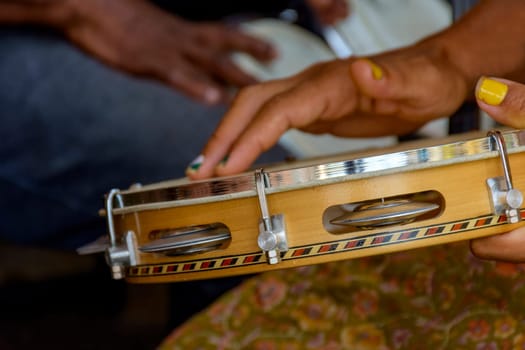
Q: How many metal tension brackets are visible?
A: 3